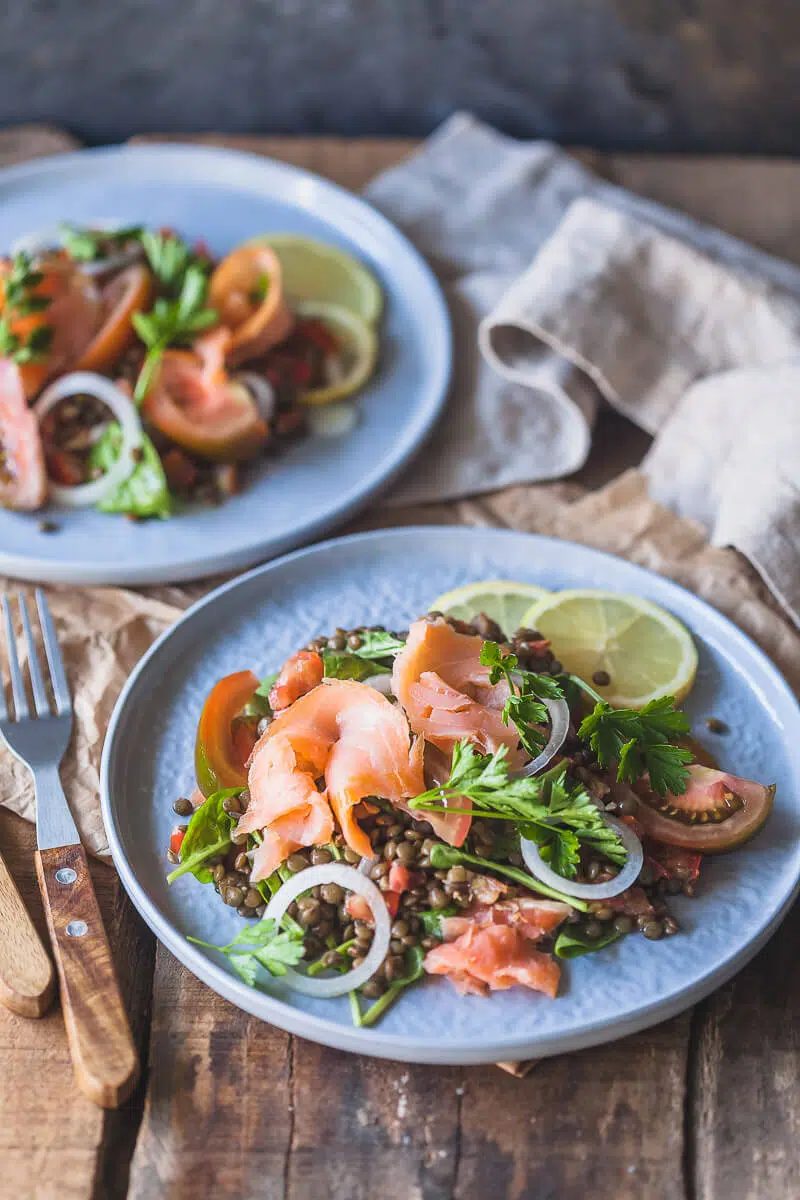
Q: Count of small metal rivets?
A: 2